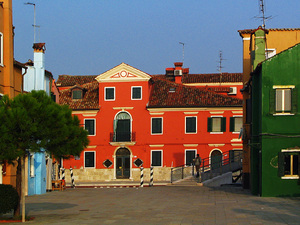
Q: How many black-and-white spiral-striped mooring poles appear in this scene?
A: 4